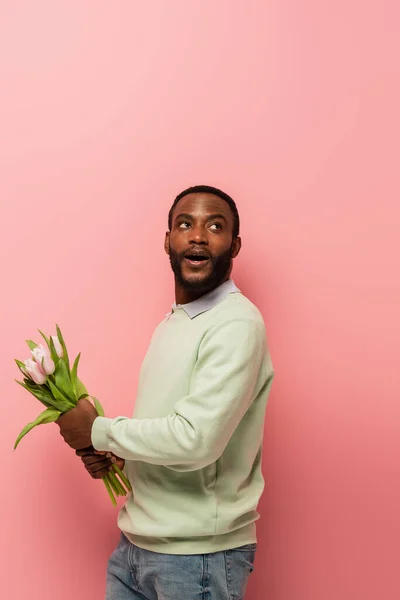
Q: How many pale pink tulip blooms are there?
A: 3